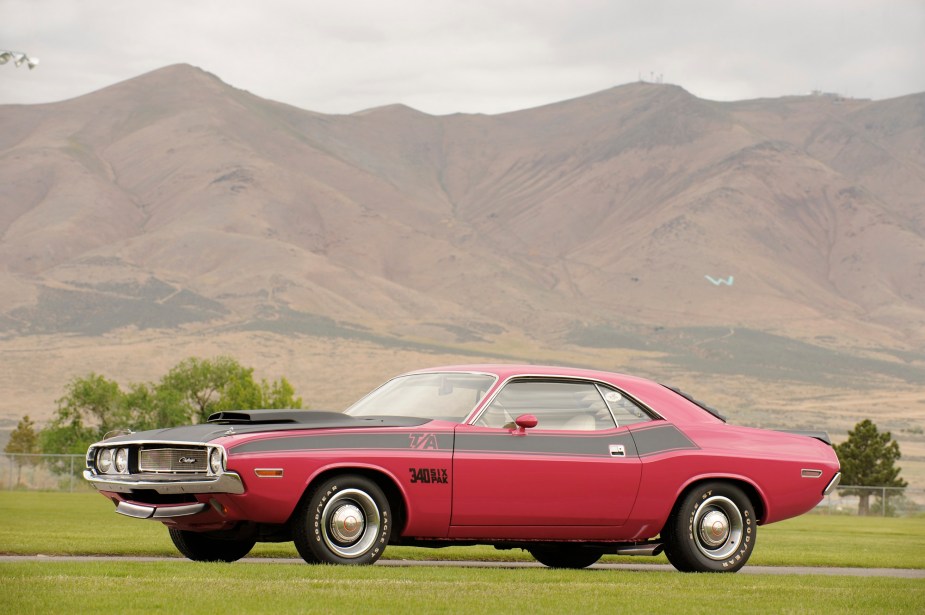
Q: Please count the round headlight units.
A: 3